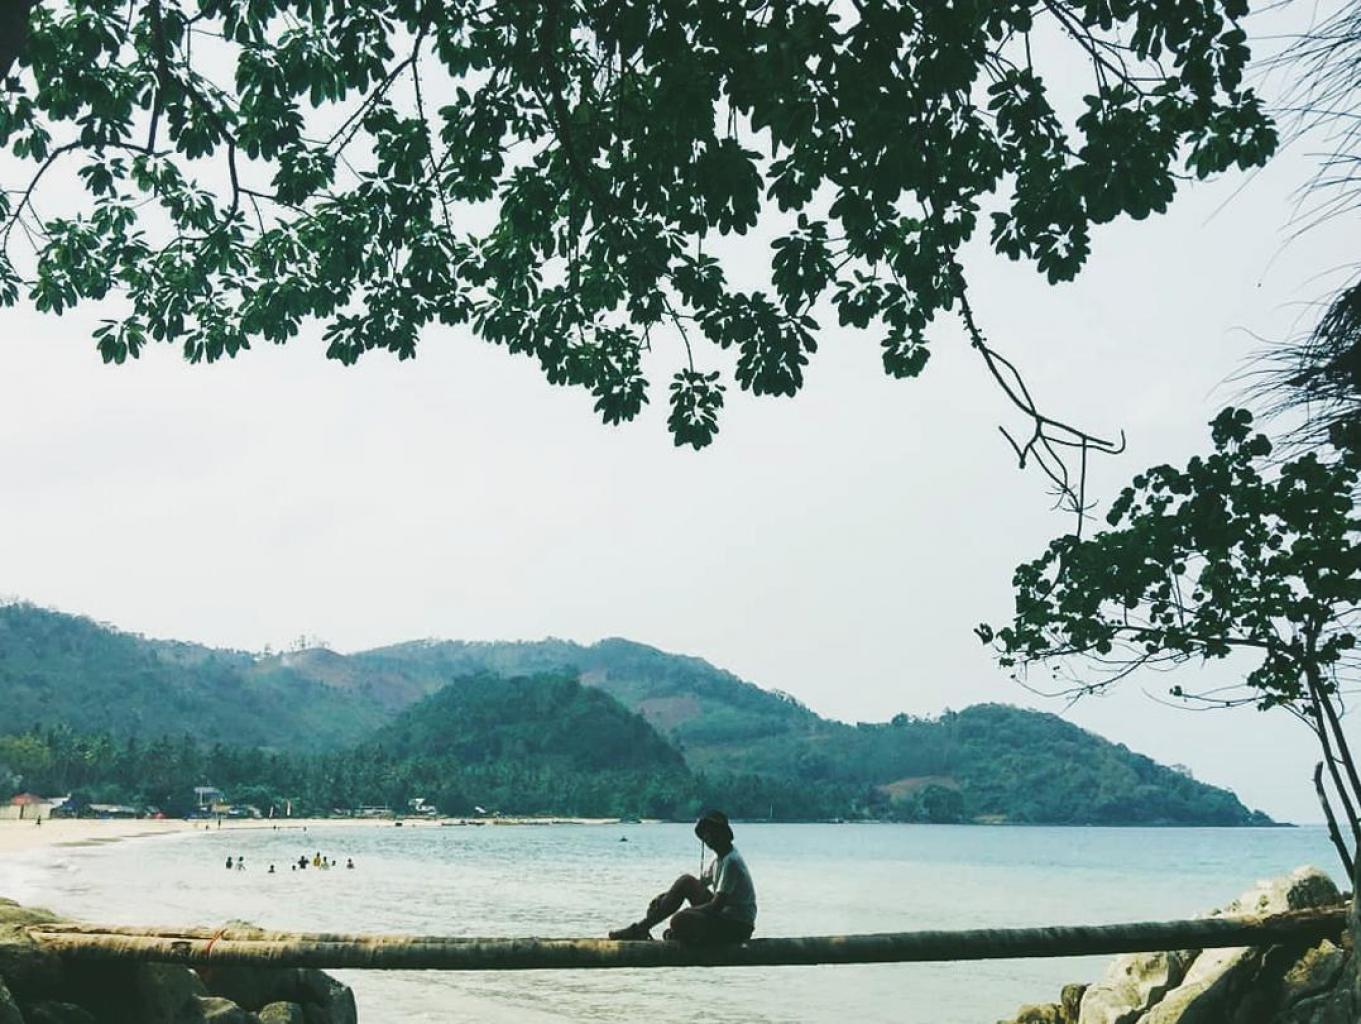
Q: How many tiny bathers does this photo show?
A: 9